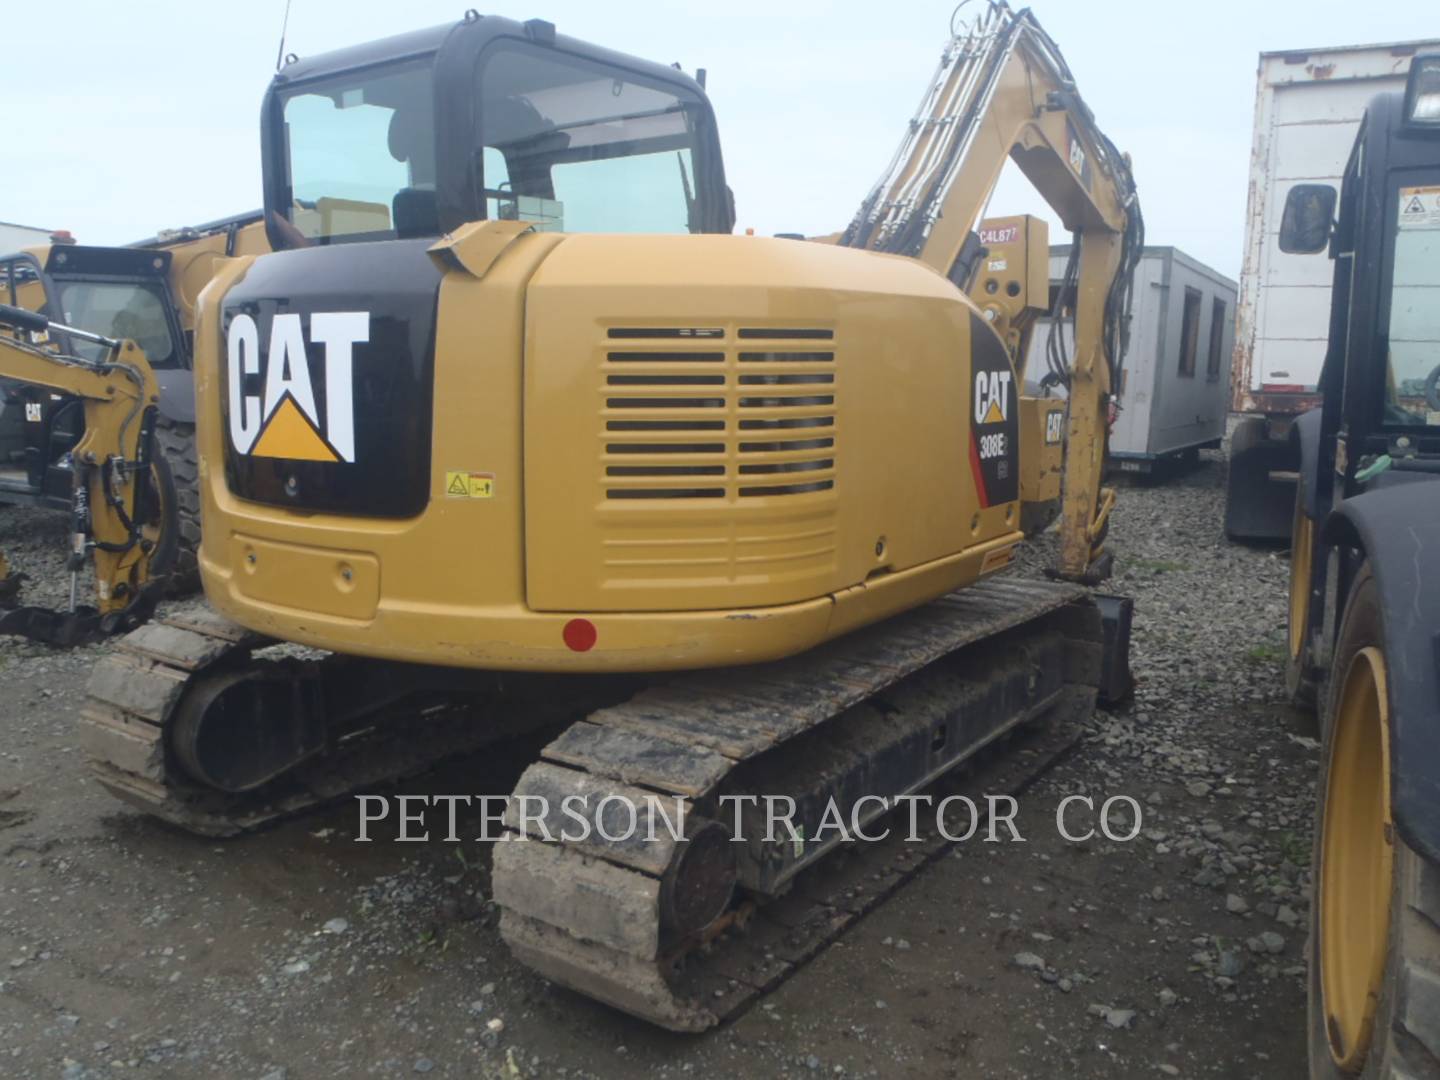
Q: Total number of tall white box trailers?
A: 1